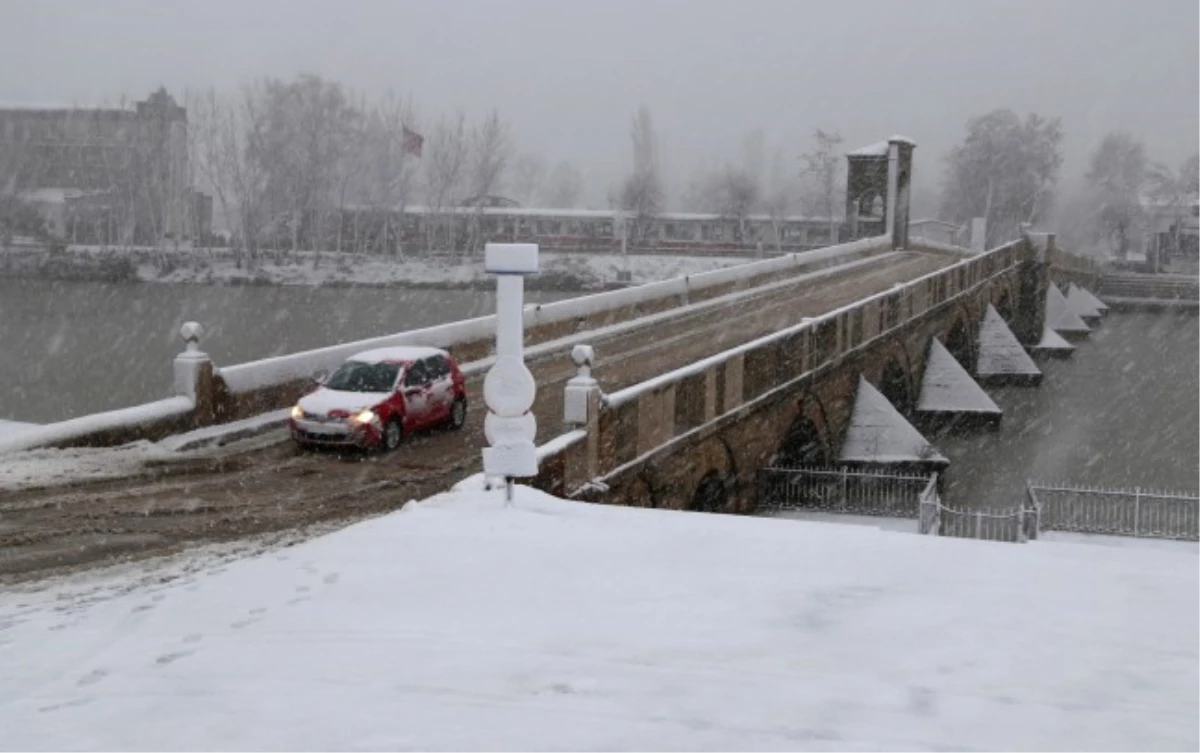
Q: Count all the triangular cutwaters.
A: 7